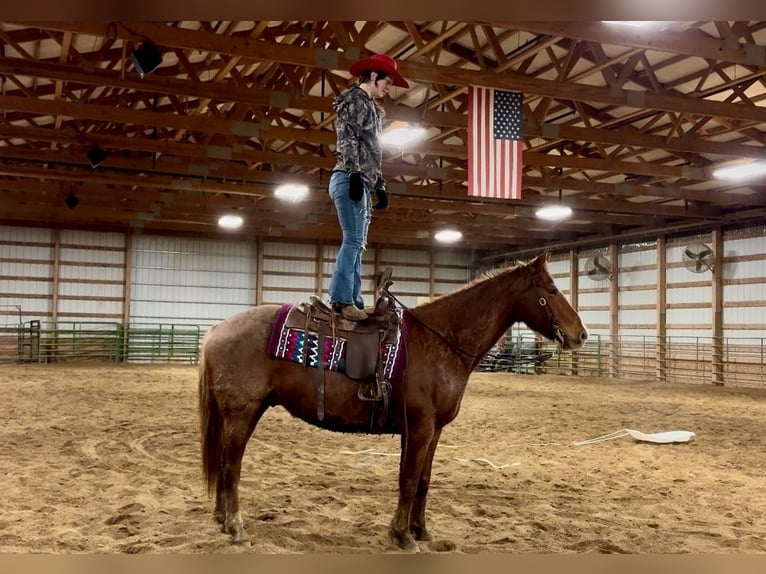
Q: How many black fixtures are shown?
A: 3